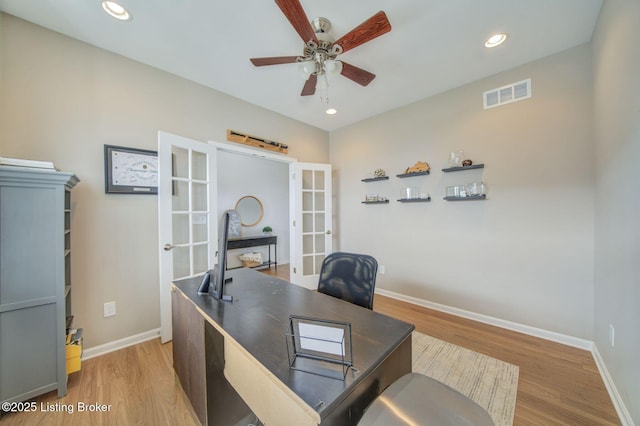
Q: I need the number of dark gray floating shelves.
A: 6